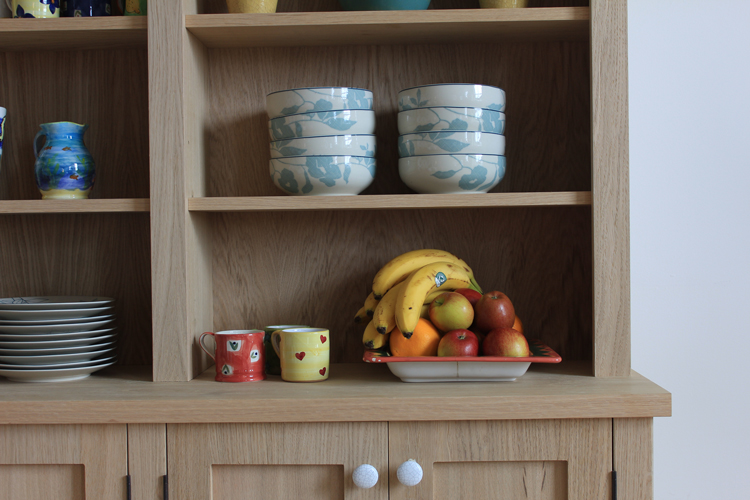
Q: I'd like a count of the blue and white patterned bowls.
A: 8